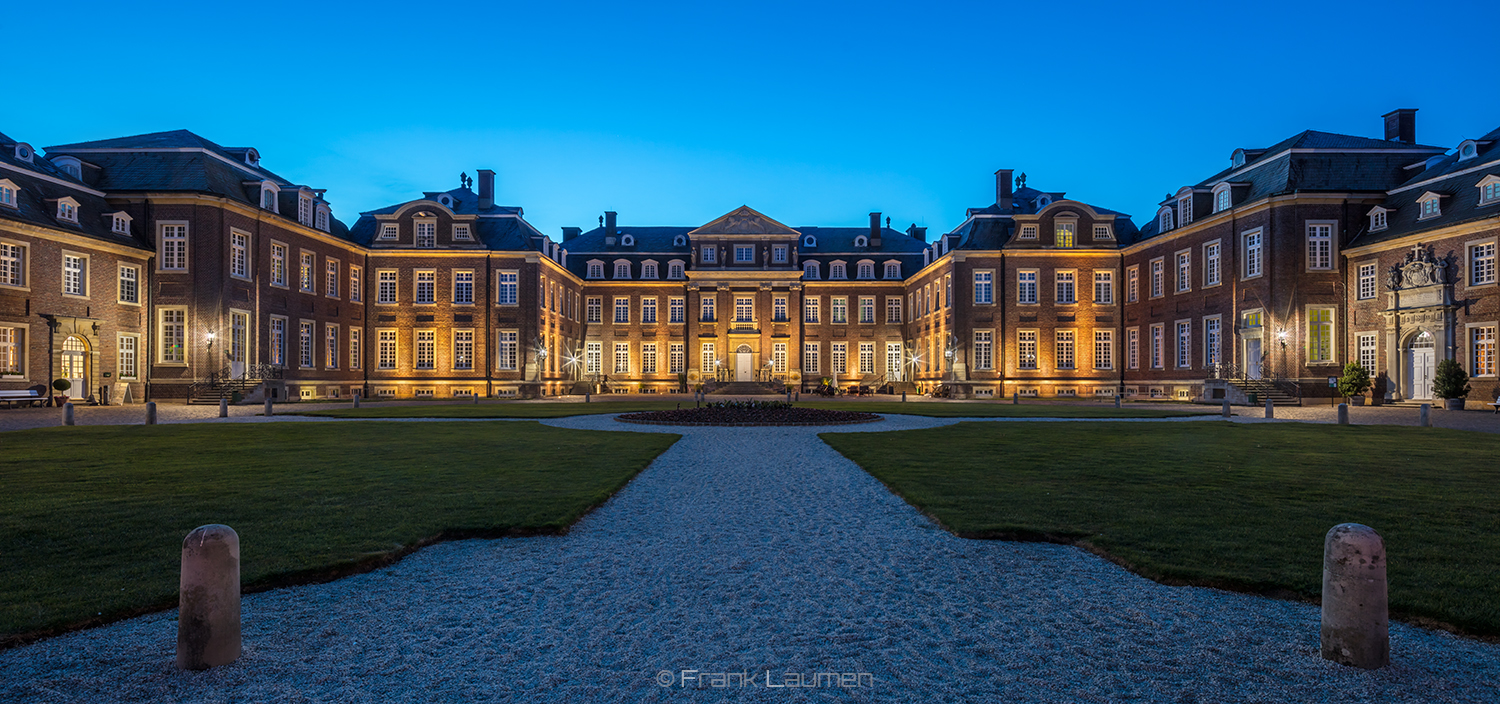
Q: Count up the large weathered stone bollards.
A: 2